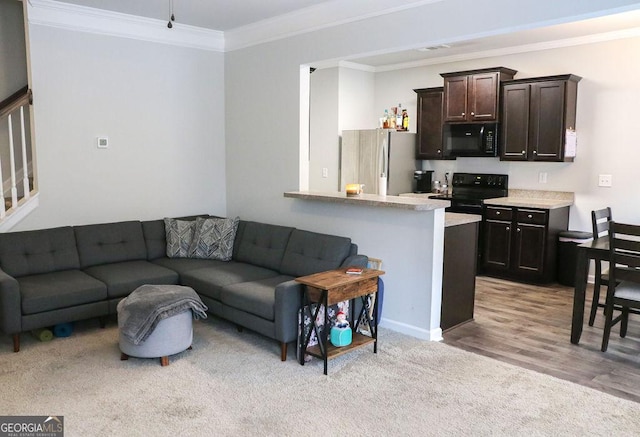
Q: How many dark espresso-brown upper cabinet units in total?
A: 3